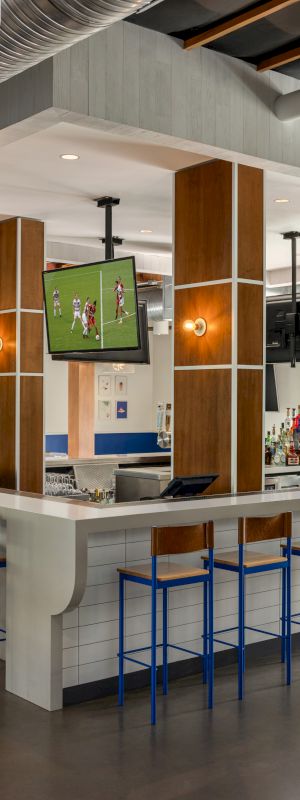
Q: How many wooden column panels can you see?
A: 12